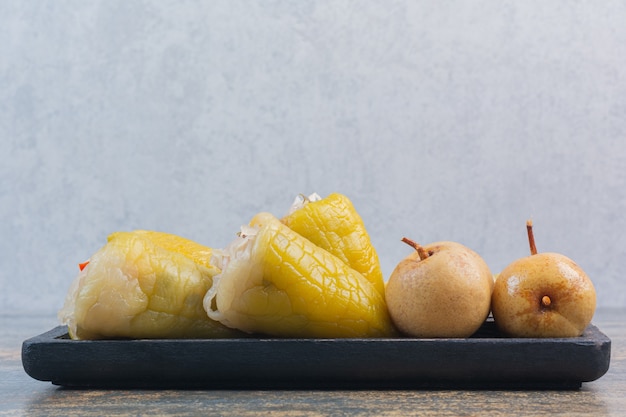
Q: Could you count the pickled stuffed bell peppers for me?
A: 3